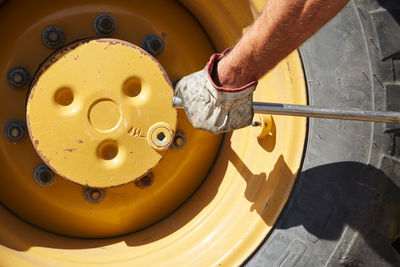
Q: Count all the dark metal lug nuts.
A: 9